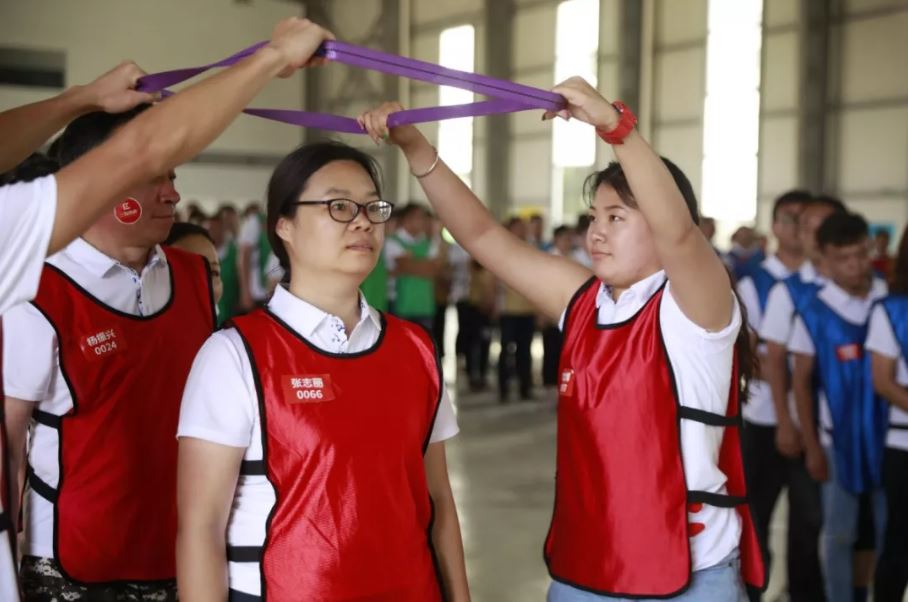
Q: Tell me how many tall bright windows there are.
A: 3